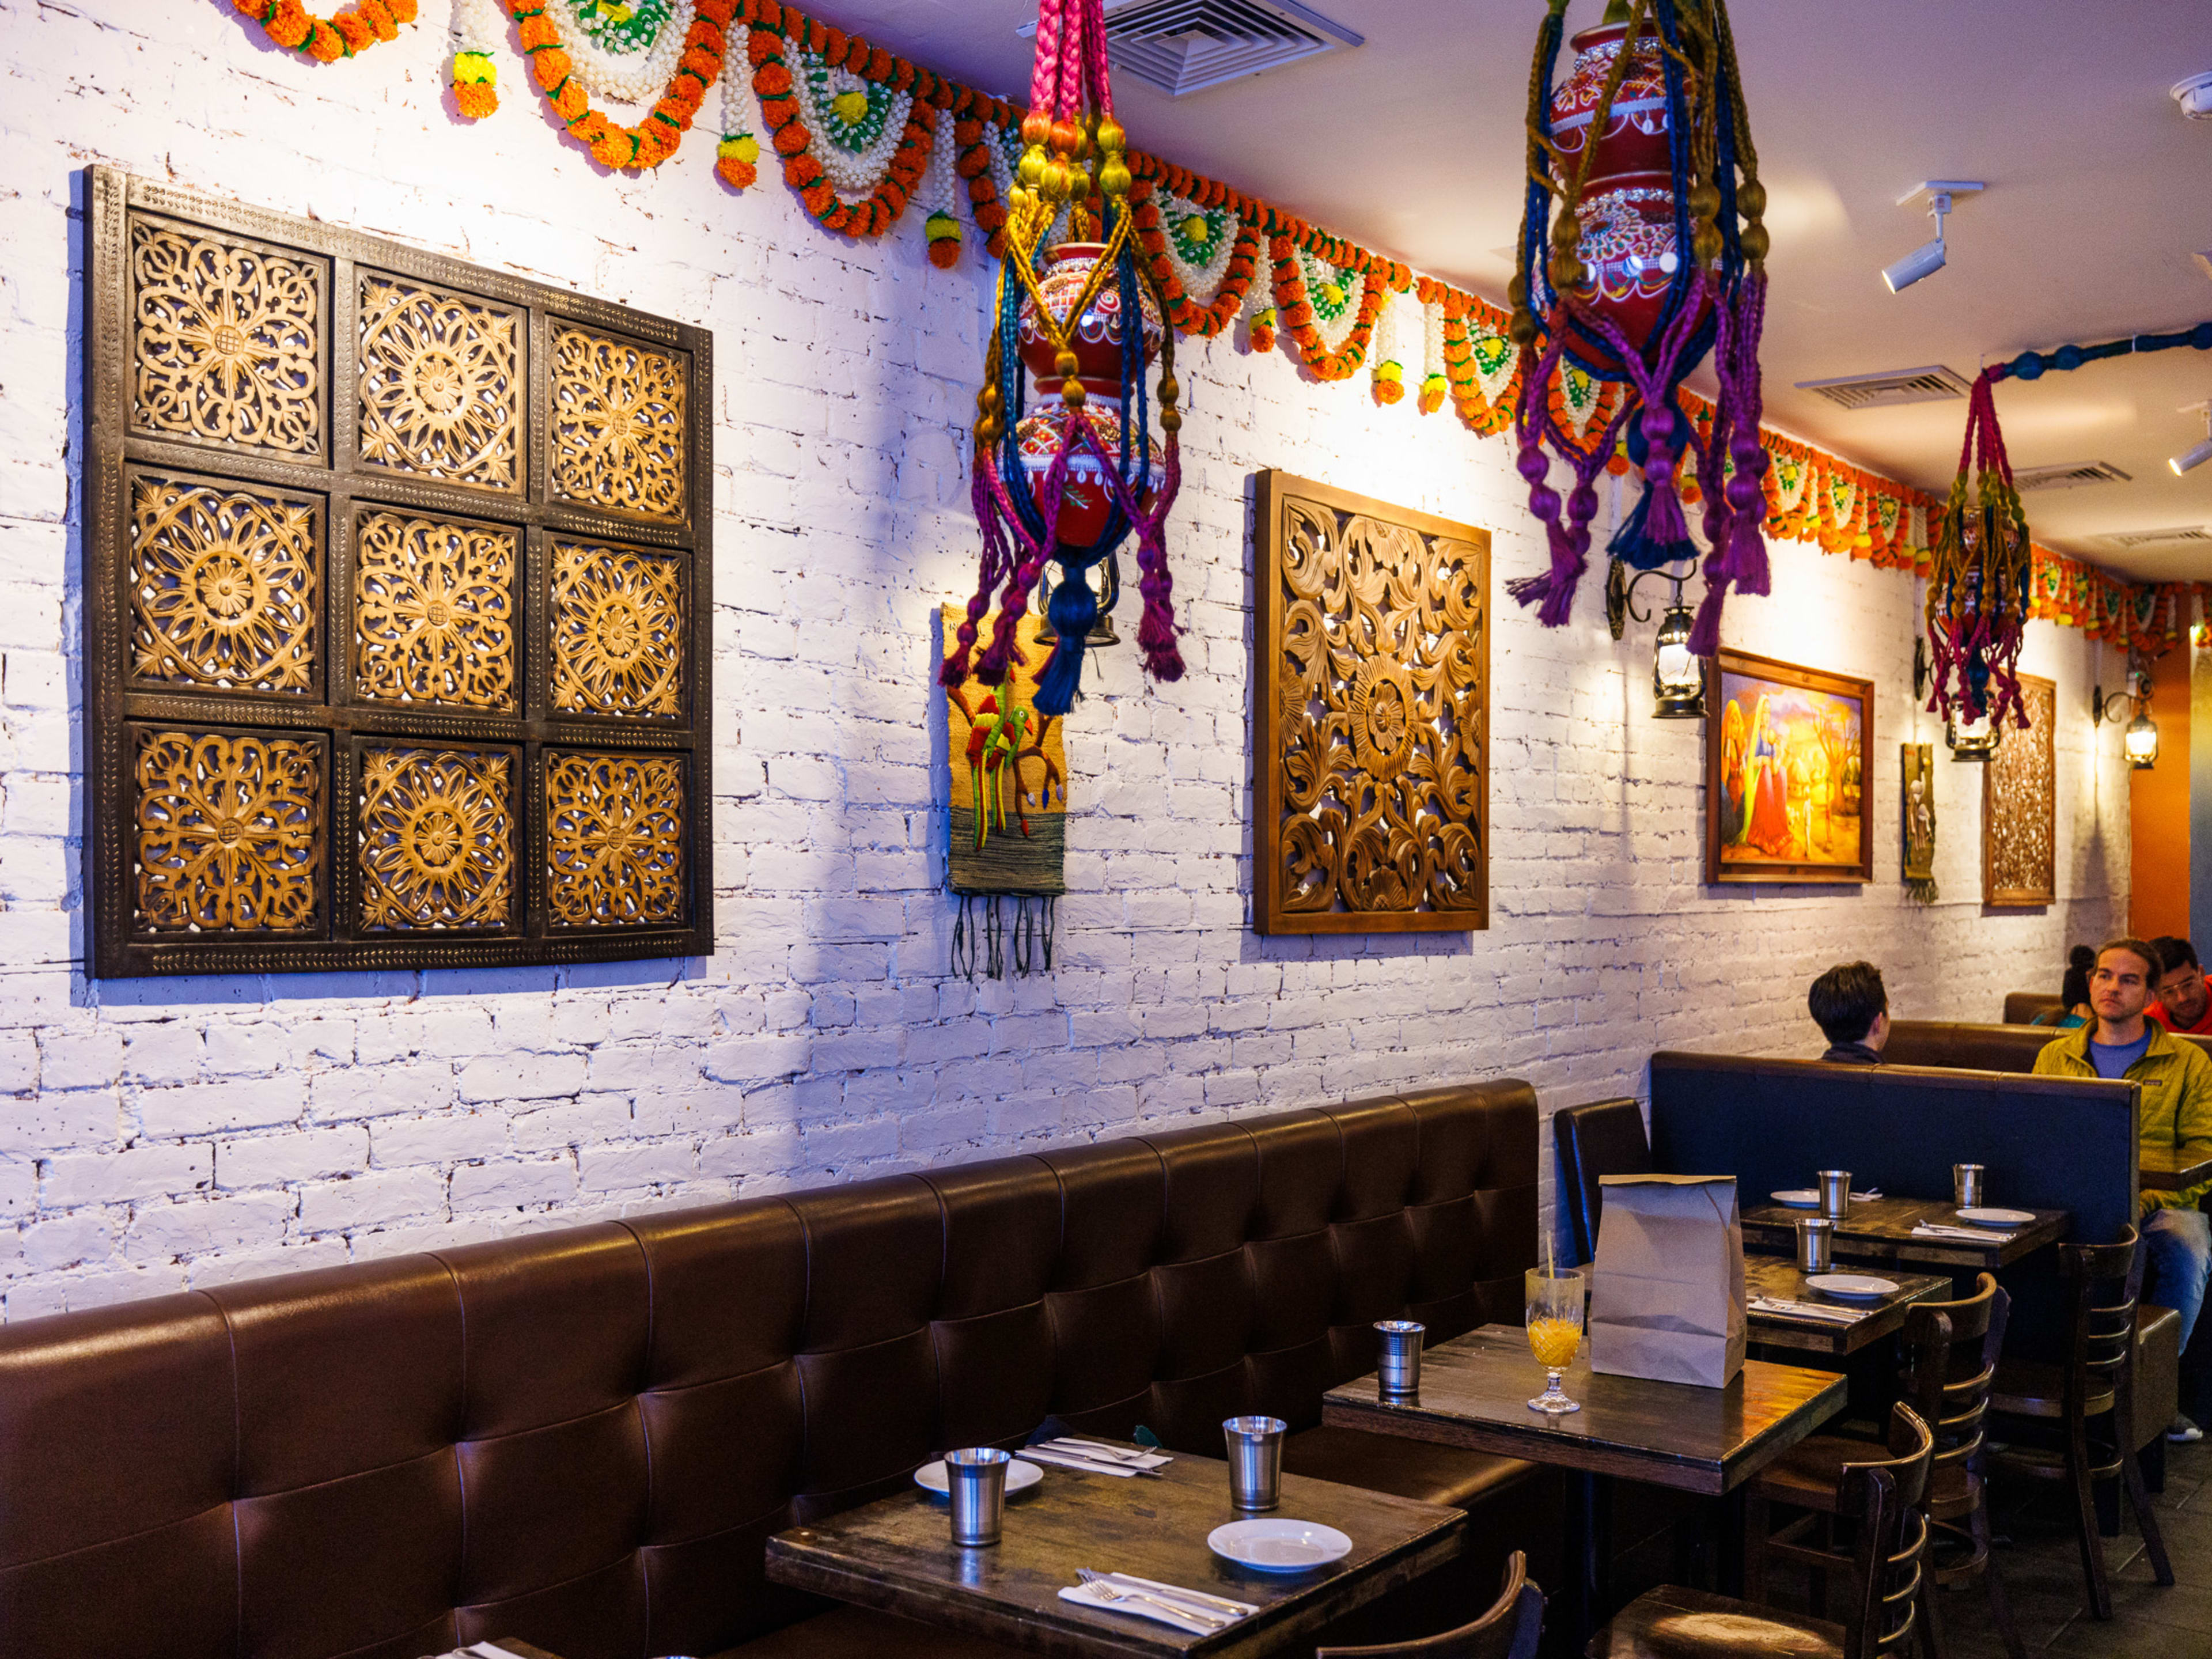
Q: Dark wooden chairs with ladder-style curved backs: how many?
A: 4